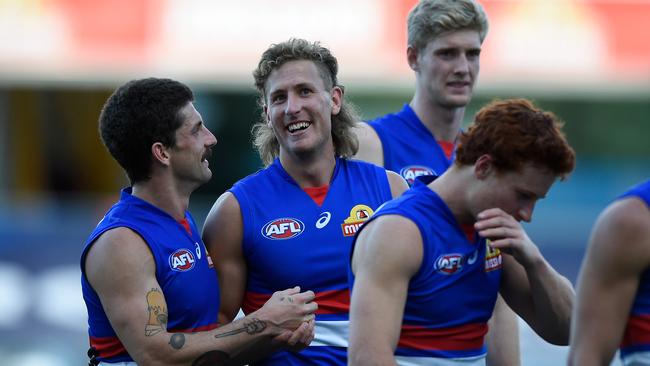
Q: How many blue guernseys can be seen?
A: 5